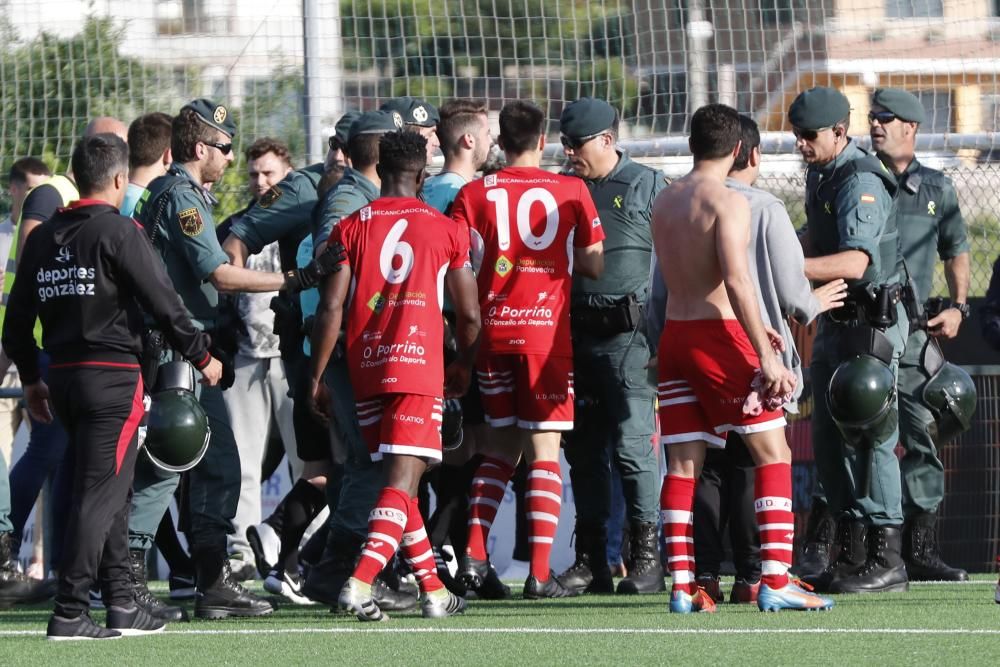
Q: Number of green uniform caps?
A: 7